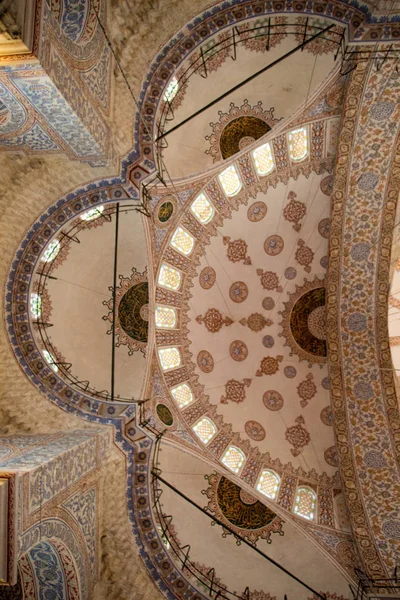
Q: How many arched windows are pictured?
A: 13